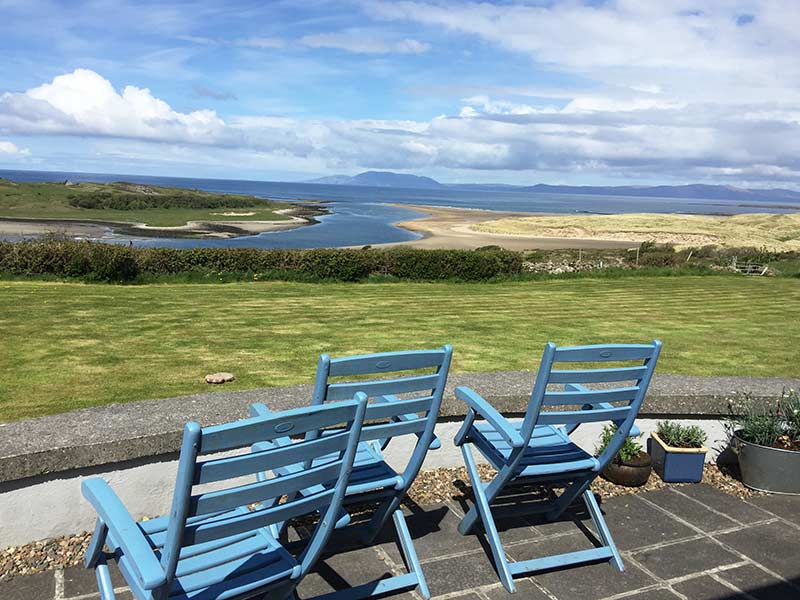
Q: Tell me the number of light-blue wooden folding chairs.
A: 3